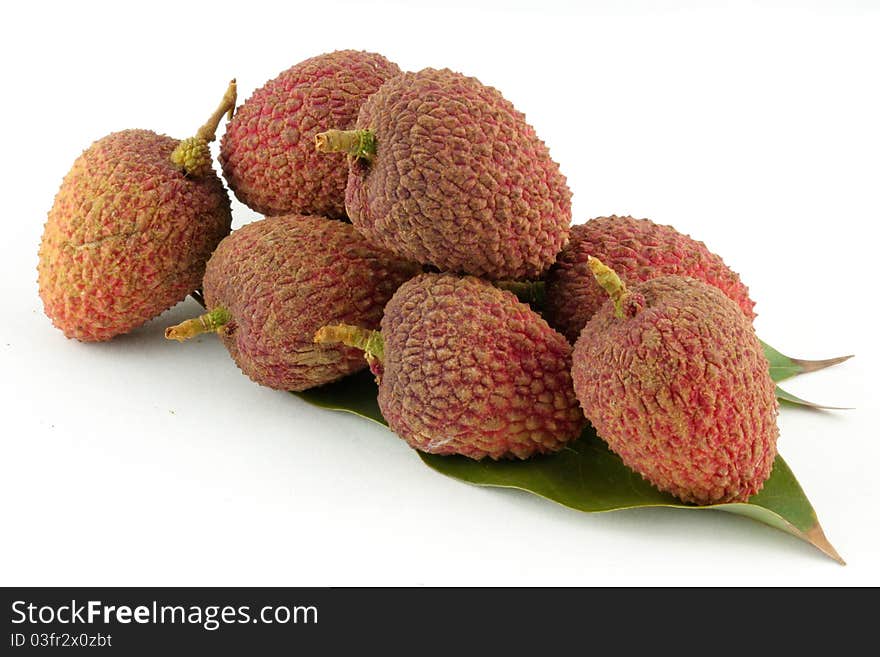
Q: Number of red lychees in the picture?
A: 7